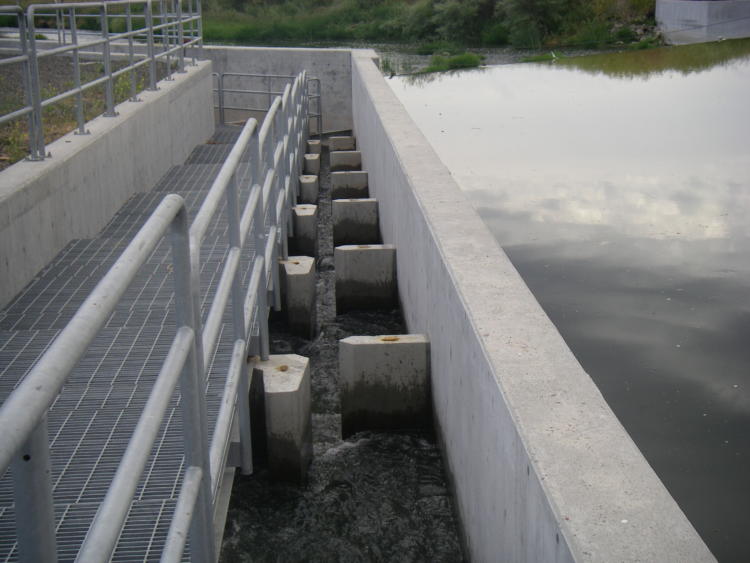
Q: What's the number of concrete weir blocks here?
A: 12